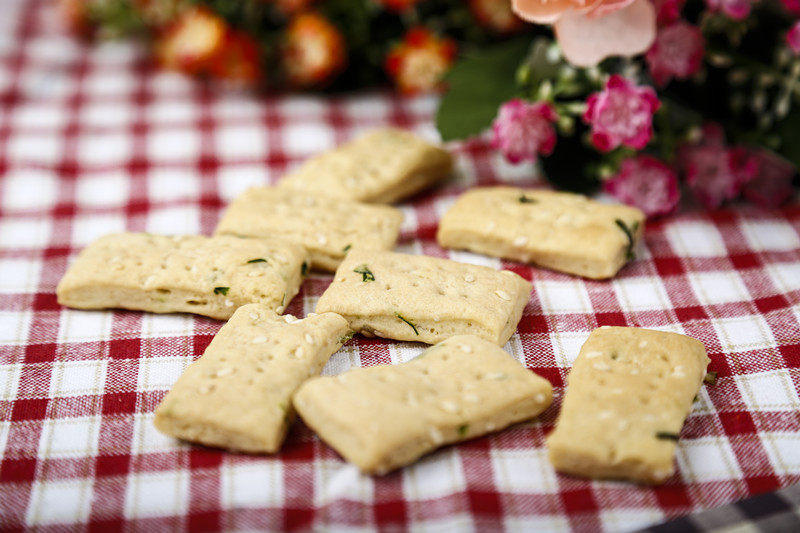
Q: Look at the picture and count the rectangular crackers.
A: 8